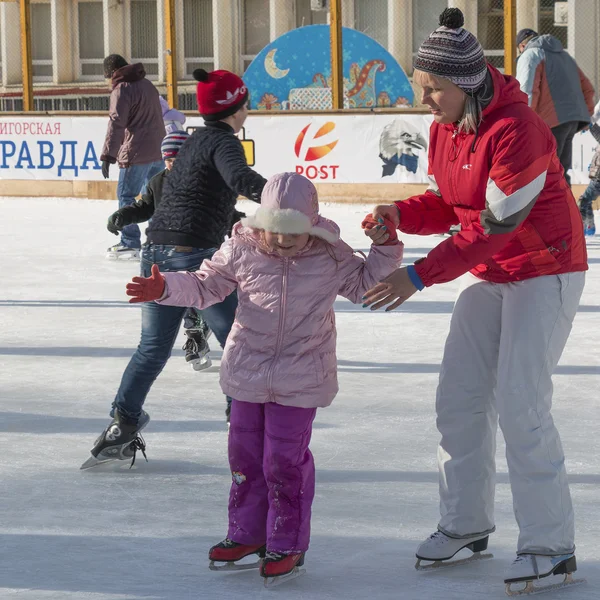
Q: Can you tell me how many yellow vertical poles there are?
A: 4